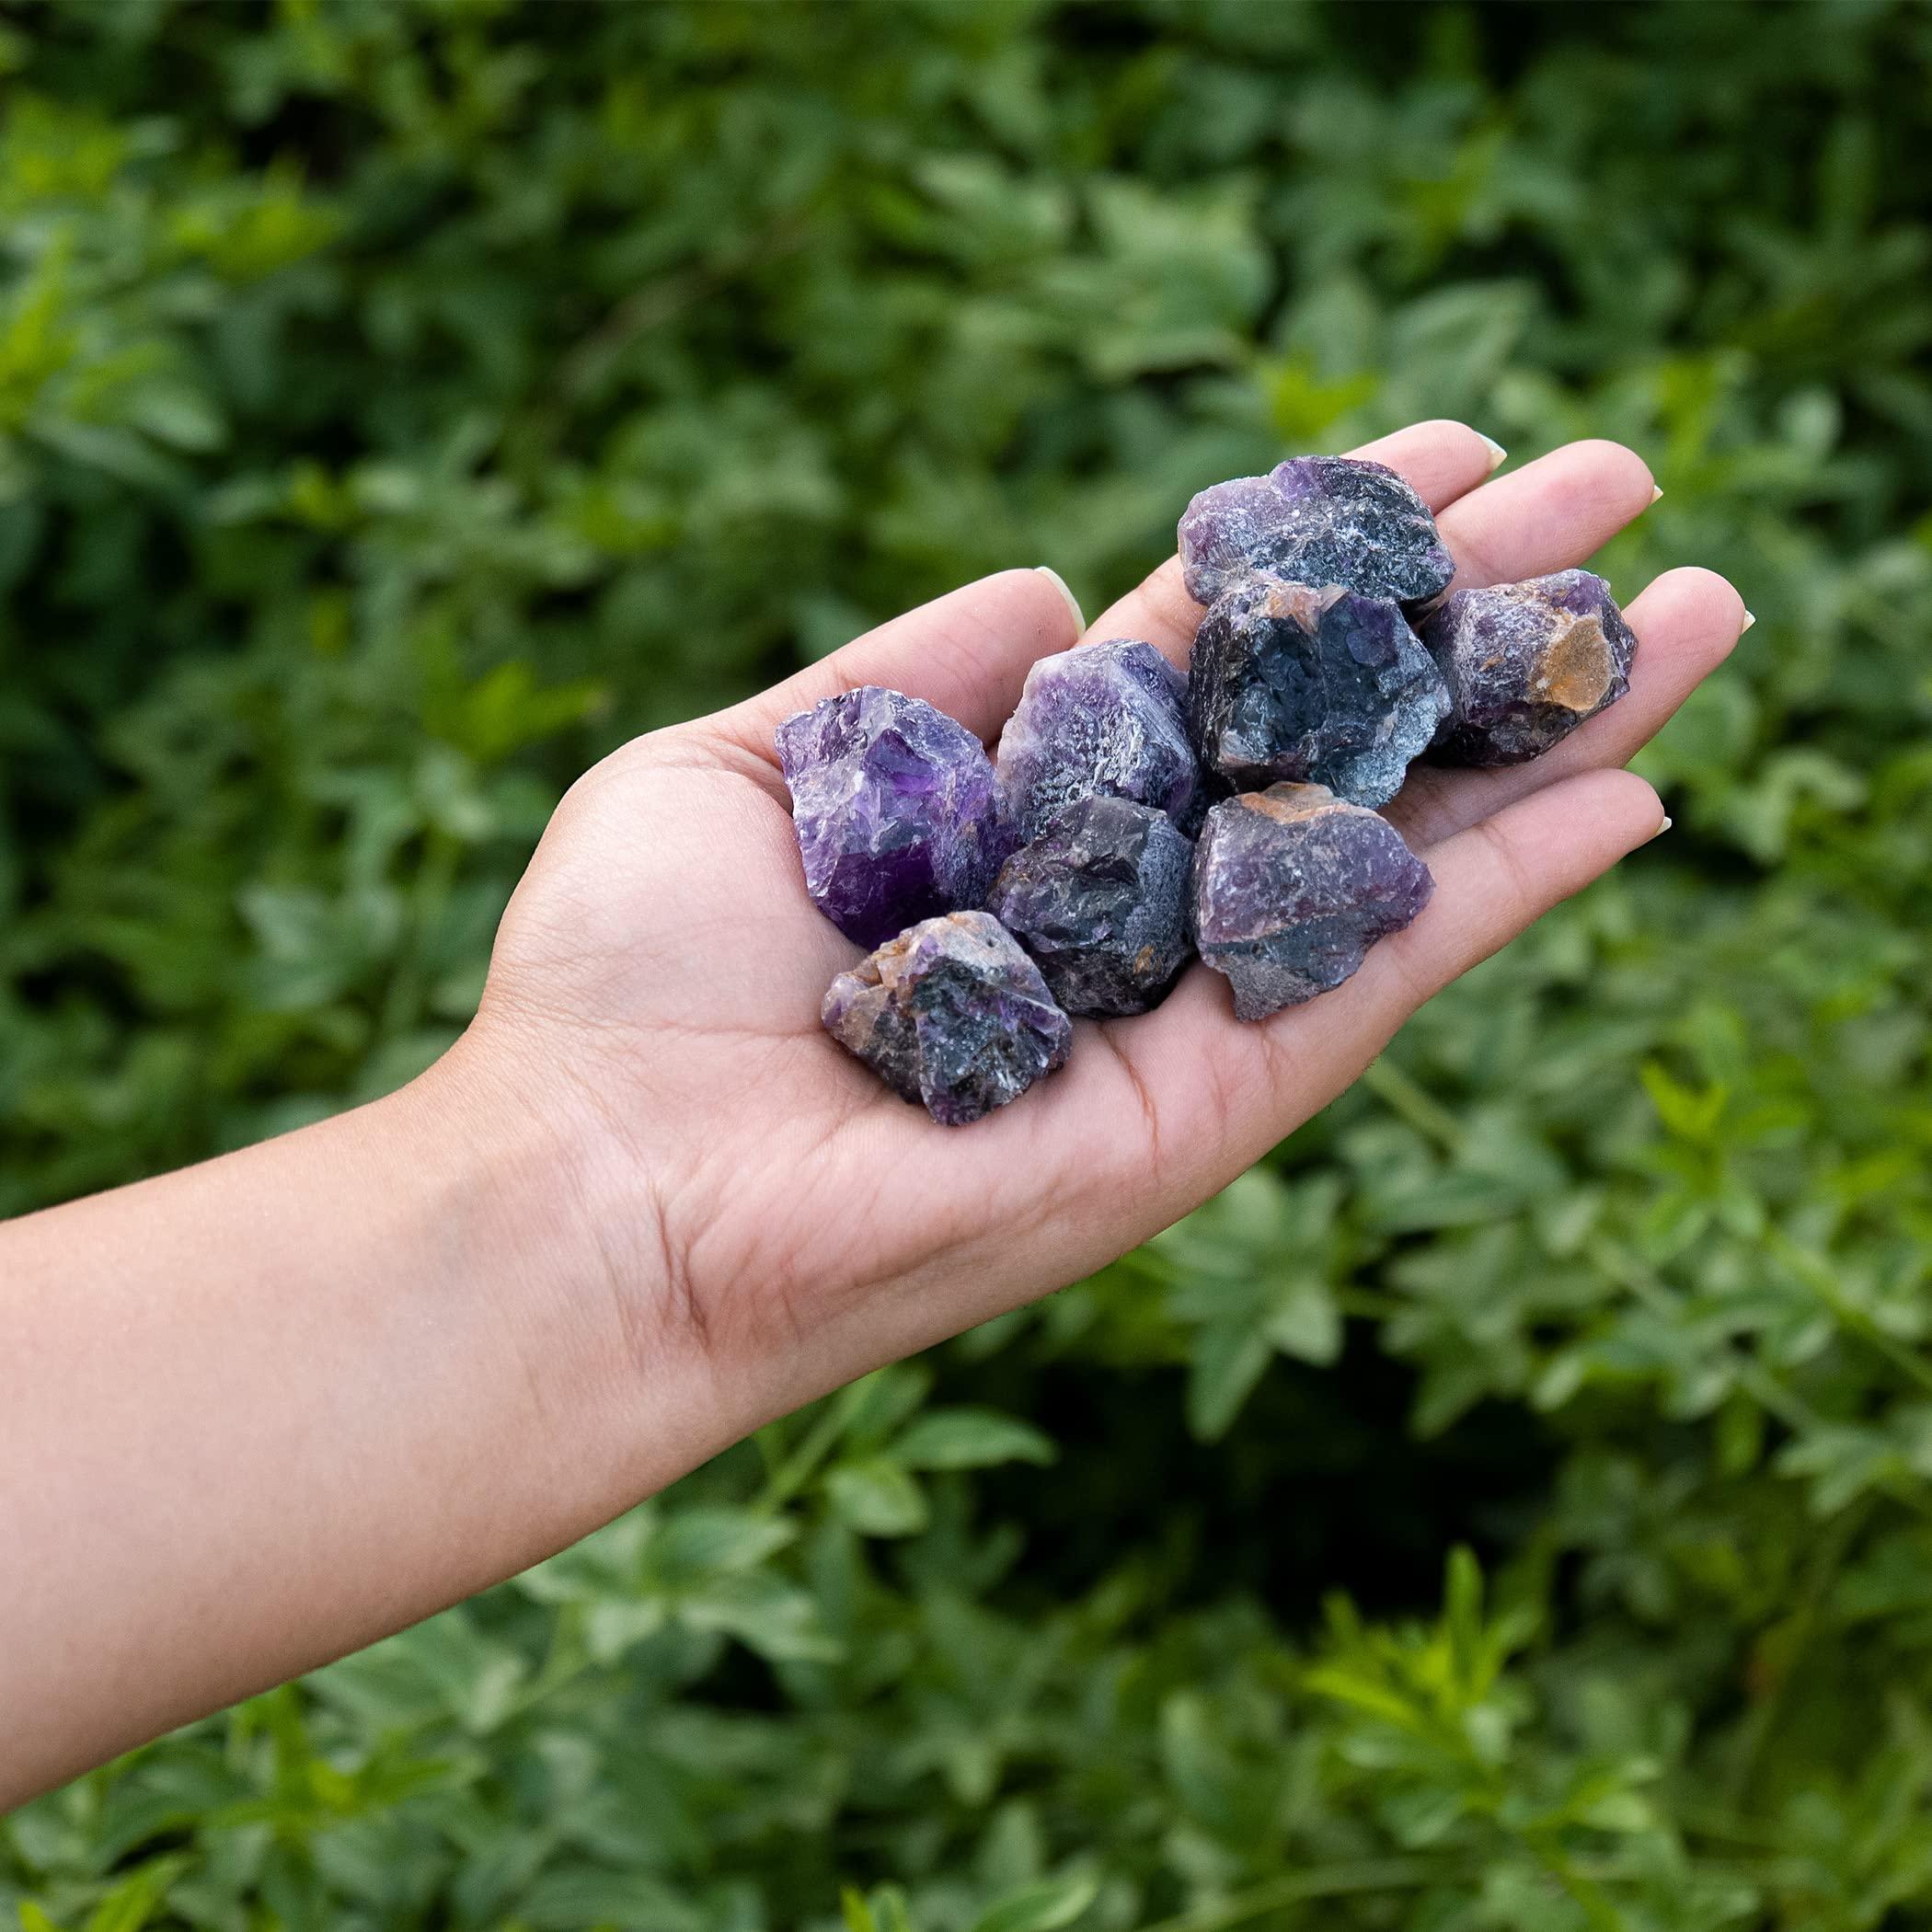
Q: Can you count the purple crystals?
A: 8